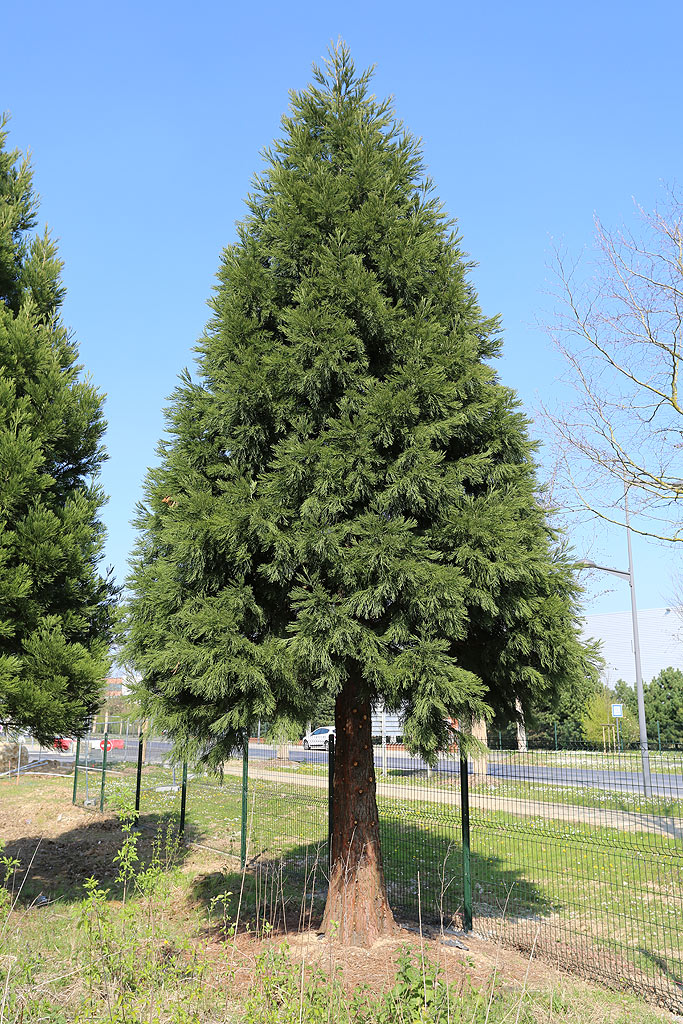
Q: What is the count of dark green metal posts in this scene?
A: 7